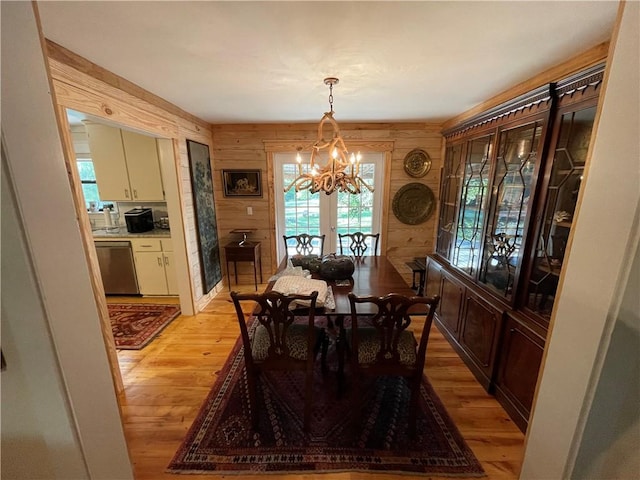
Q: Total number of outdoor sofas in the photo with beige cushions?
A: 0